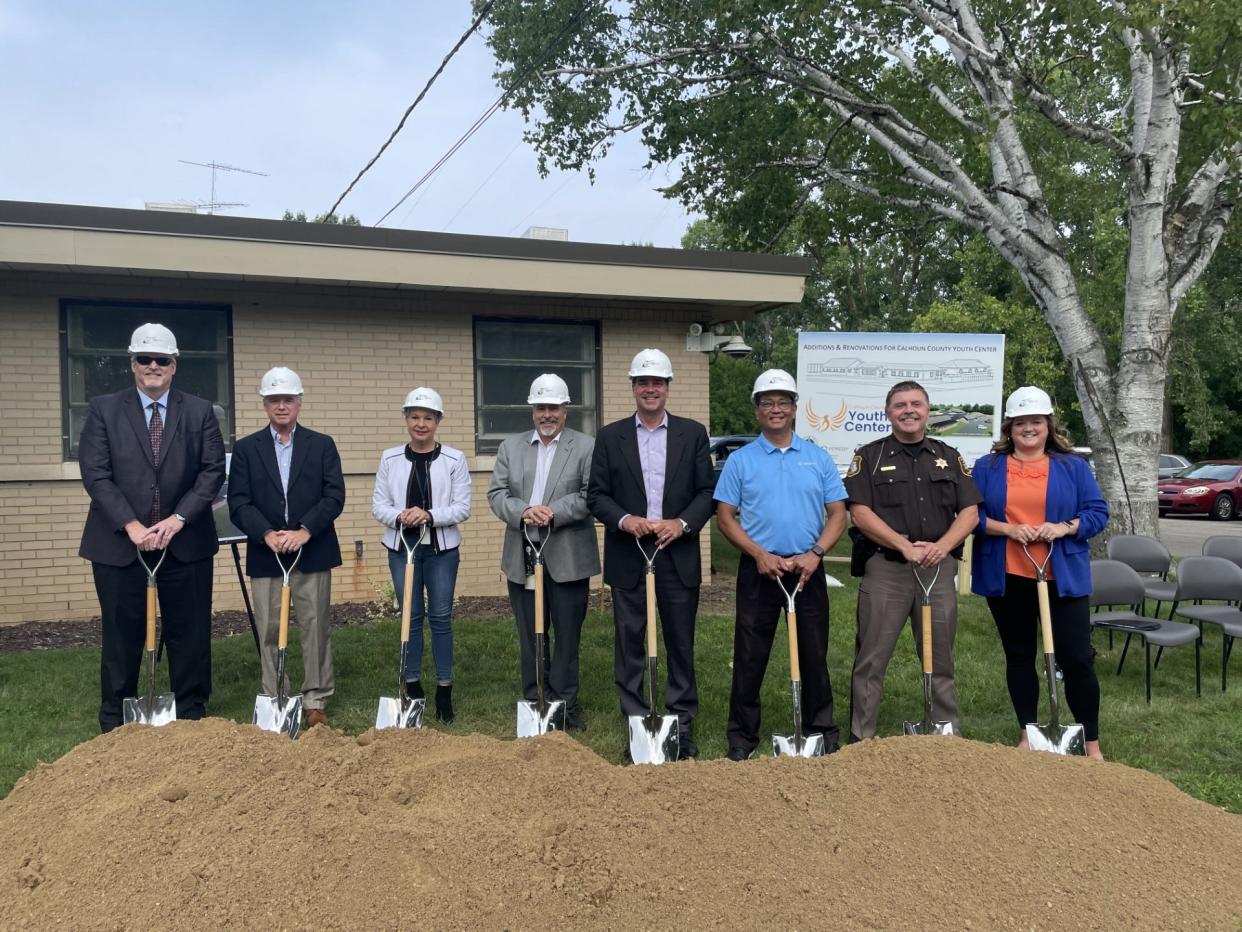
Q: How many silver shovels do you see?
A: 8